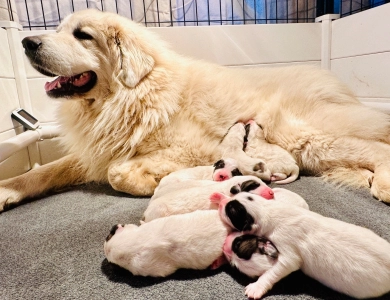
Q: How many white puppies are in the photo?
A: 7